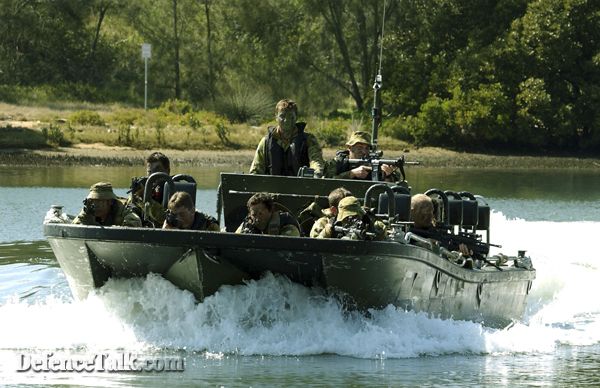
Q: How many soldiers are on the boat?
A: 9